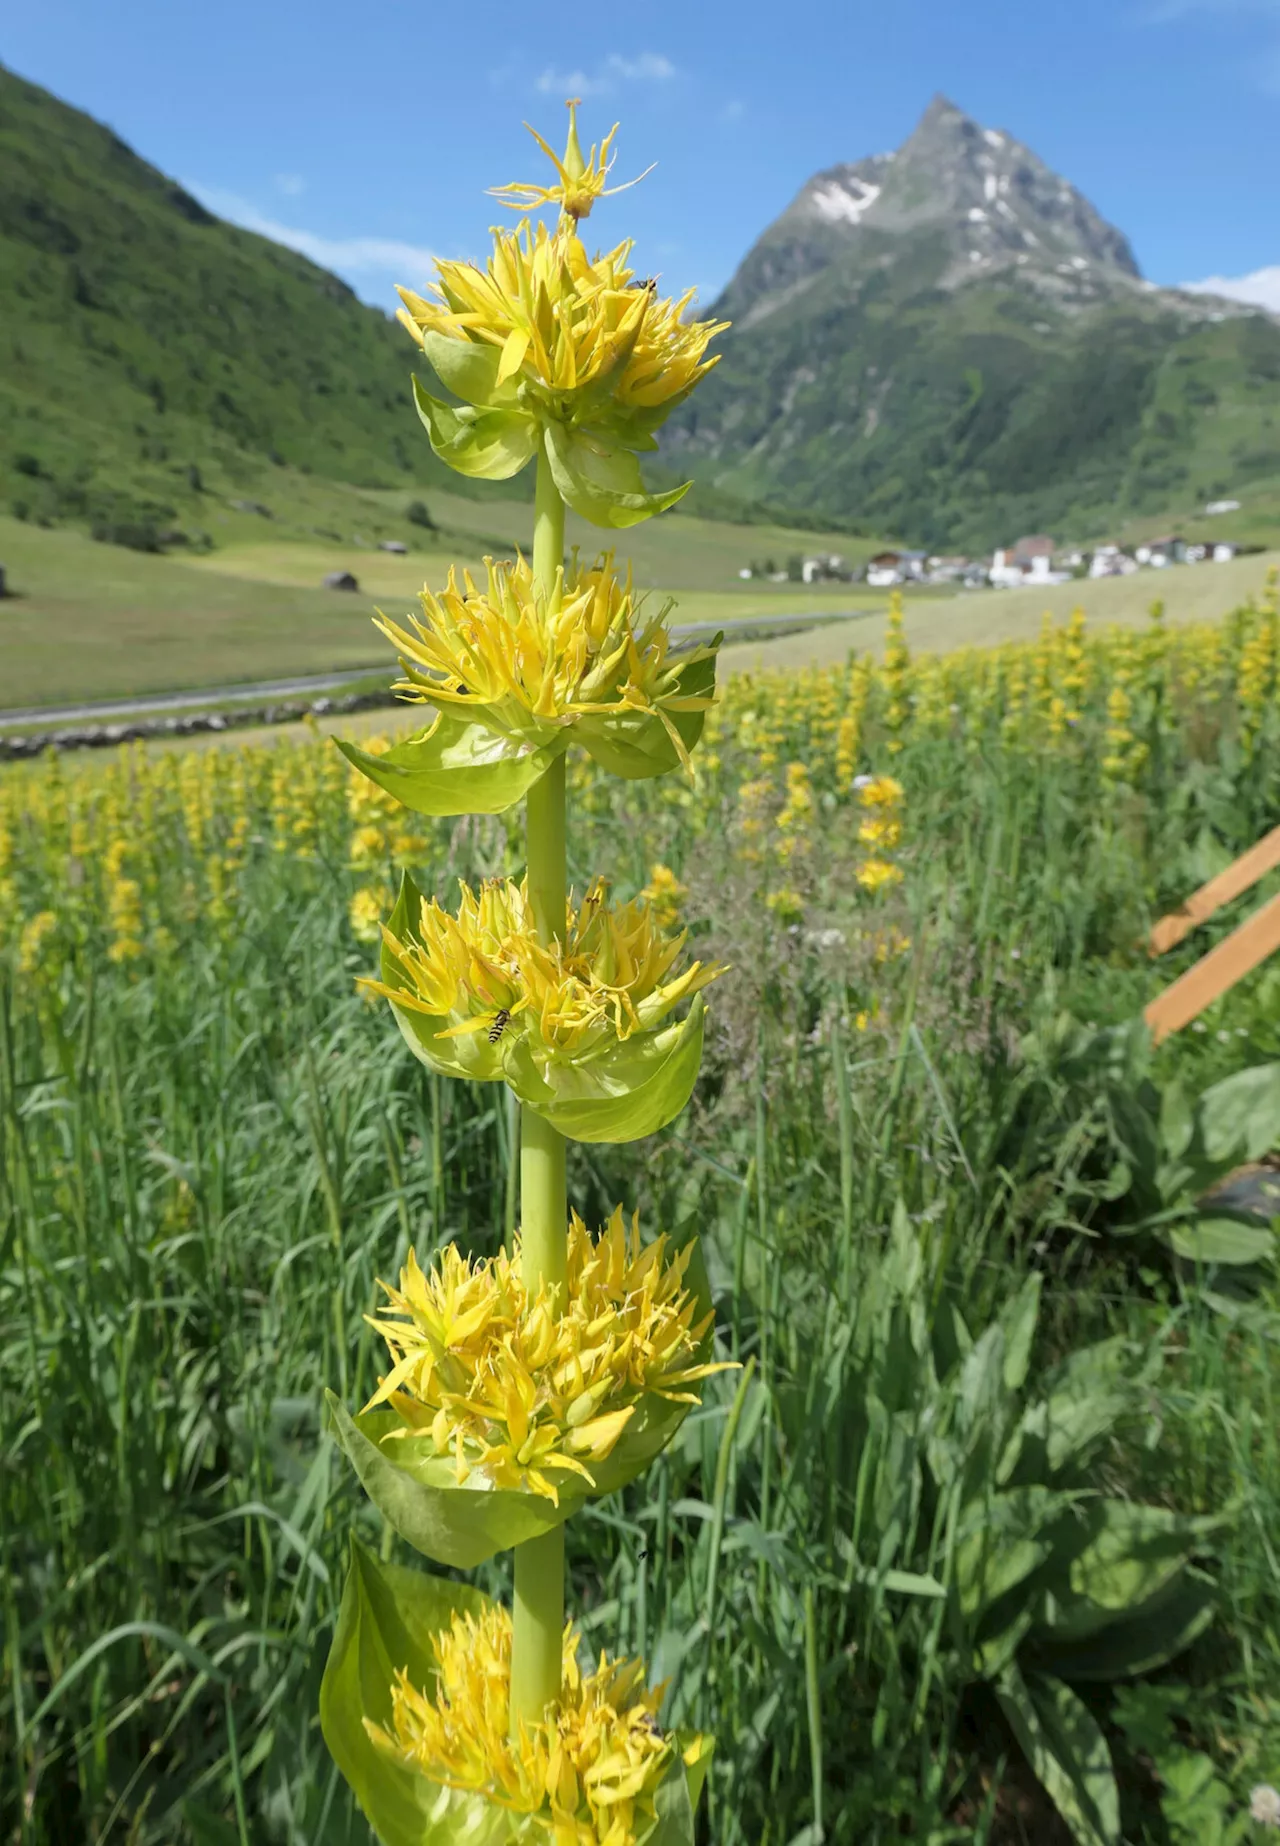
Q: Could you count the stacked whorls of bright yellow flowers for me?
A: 5